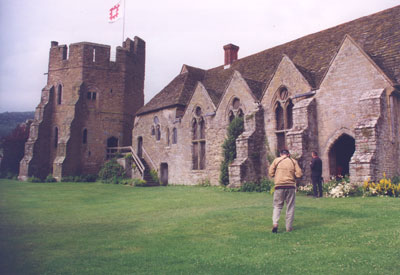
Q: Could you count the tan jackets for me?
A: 1